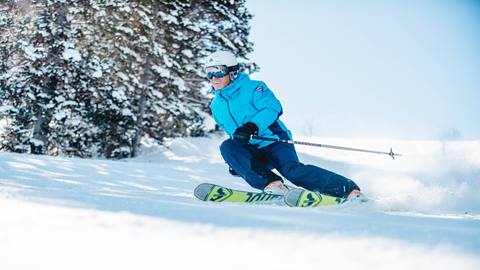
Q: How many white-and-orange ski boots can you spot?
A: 2